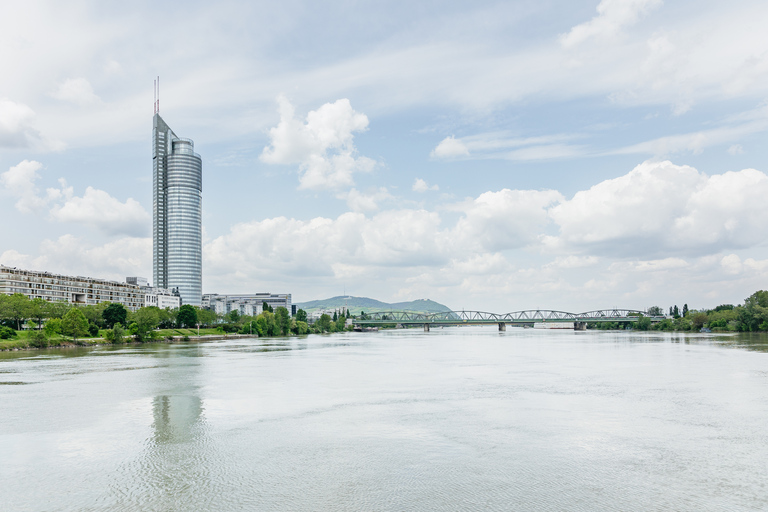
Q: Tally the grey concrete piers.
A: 3